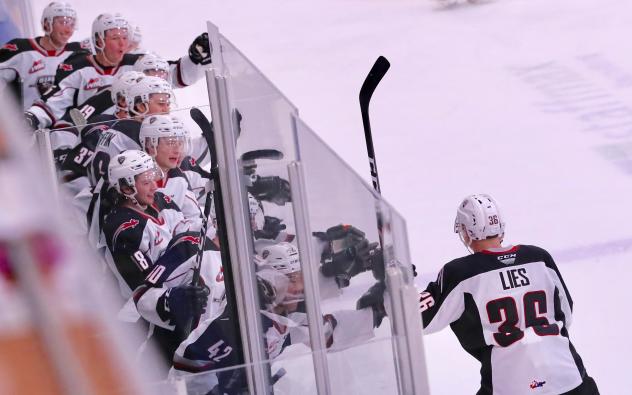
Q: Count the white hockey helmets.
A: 11